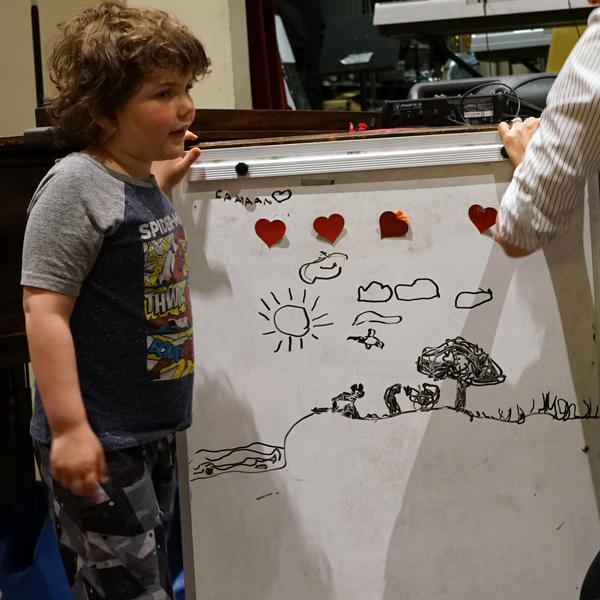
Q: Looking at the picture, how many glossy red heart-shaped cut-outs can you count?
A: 4